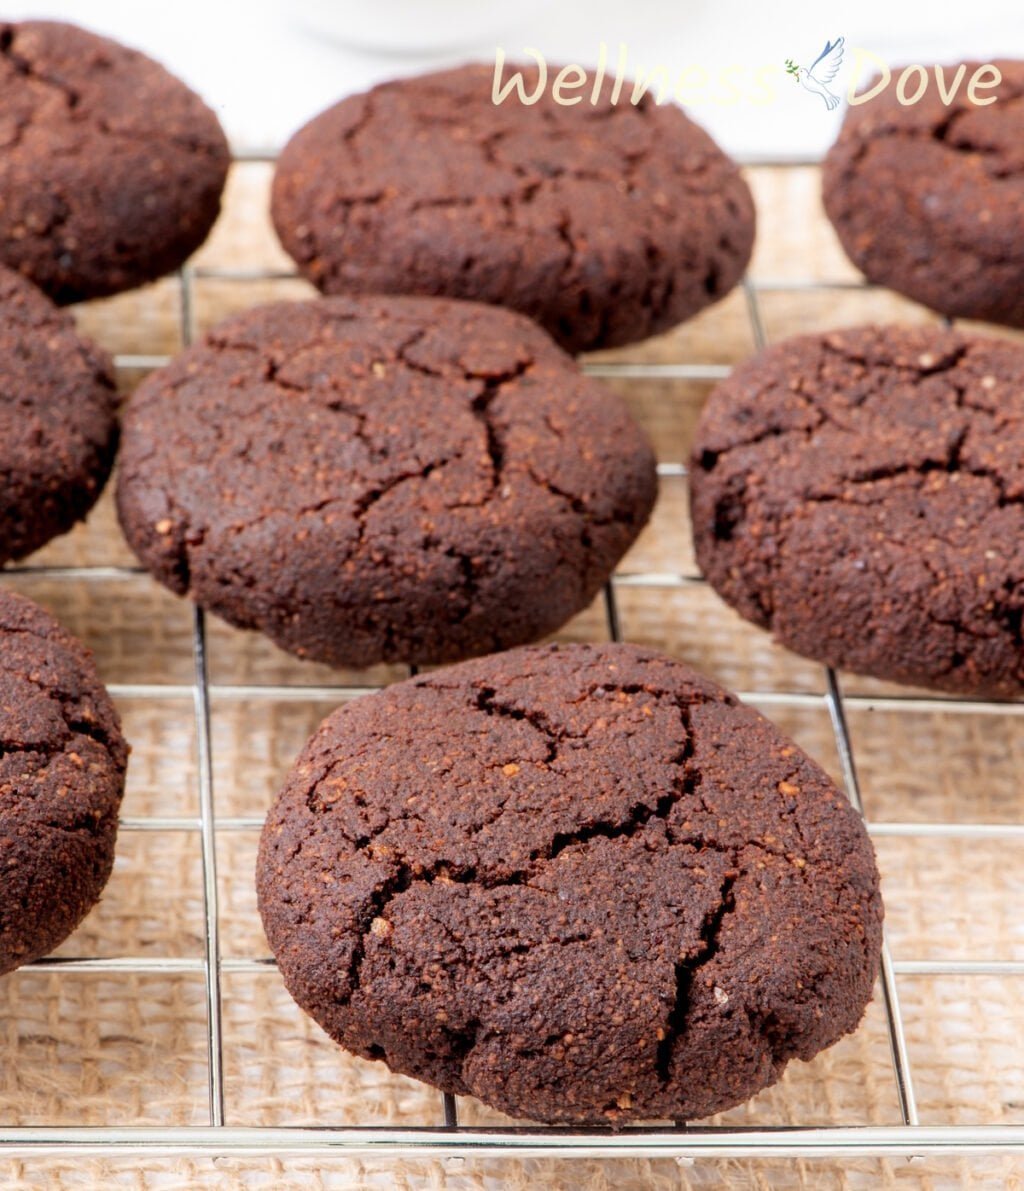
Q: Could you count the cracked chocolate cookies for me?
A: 8